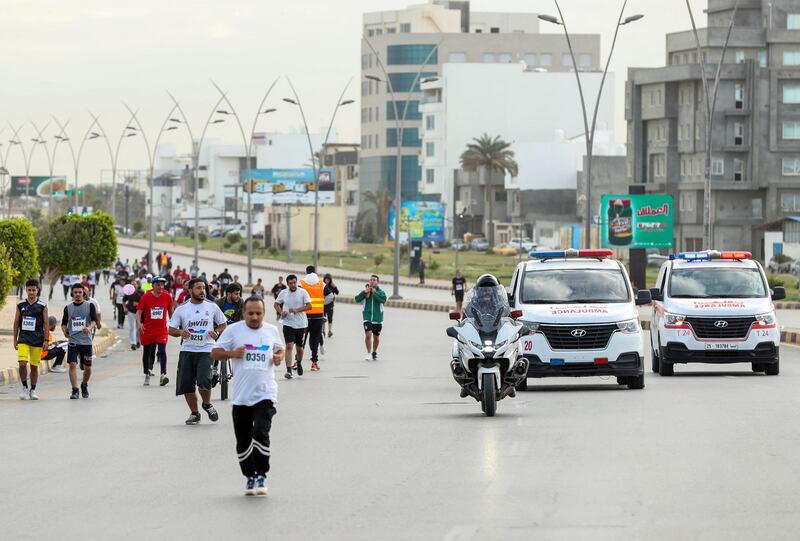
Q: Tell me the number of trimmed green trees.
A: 3